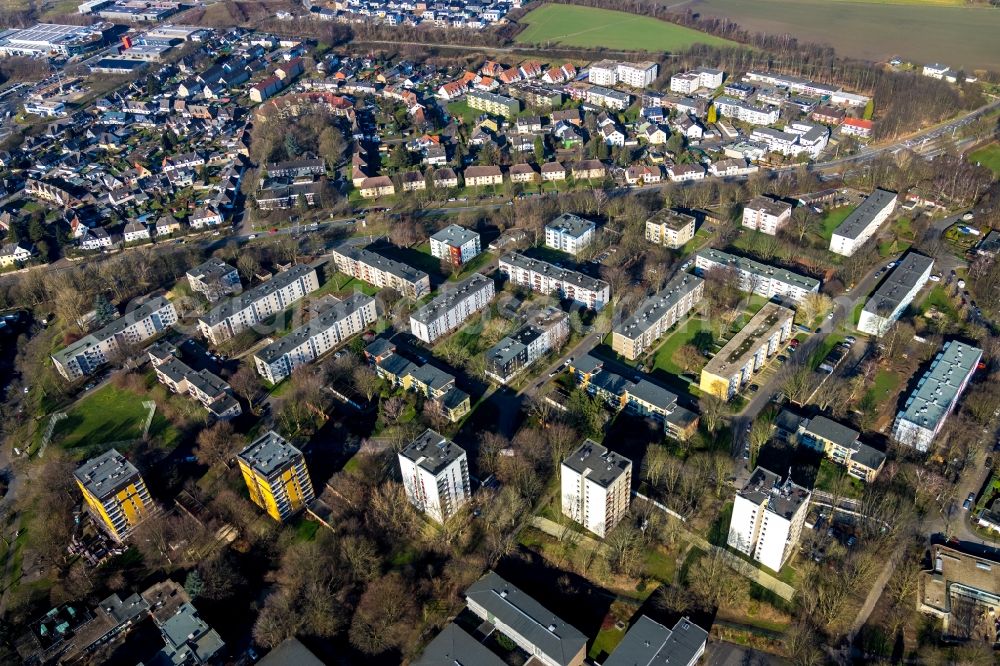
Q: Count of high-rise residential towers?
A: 5